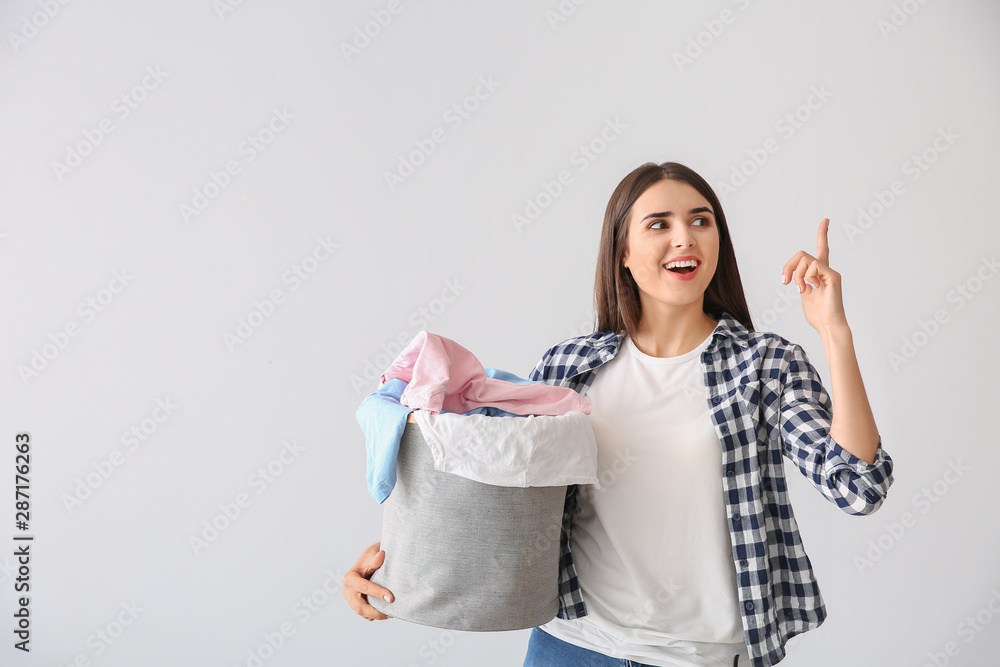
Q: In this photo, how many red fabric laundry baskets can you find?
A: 0